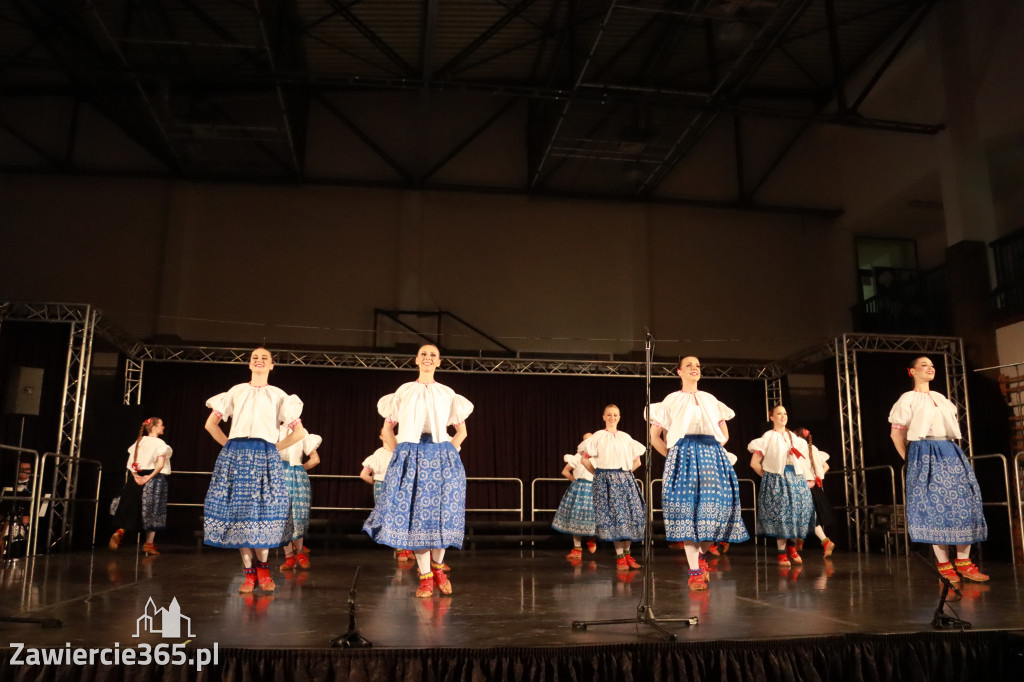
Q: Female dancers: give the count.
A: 12